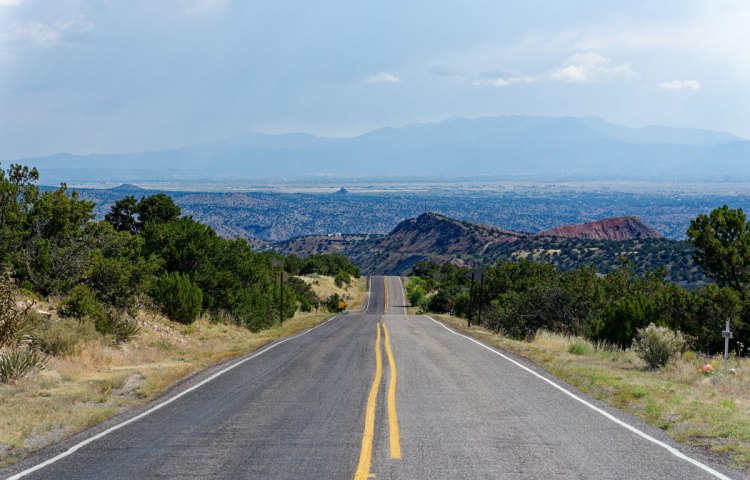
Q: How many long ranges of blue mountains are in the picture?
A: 1